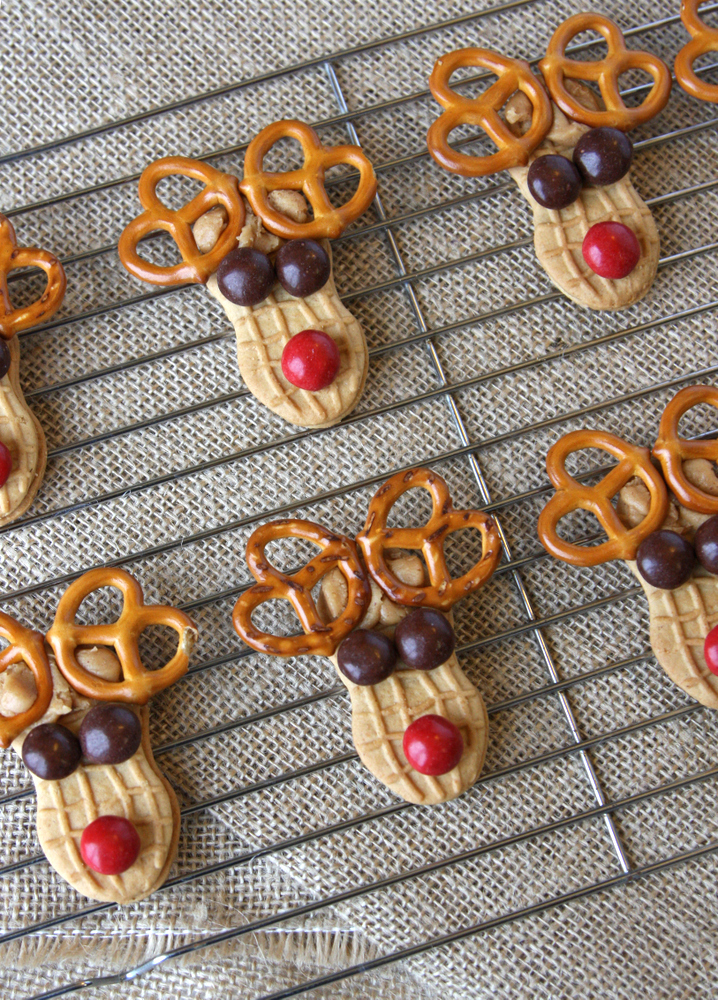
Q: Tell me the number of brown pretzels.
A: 12